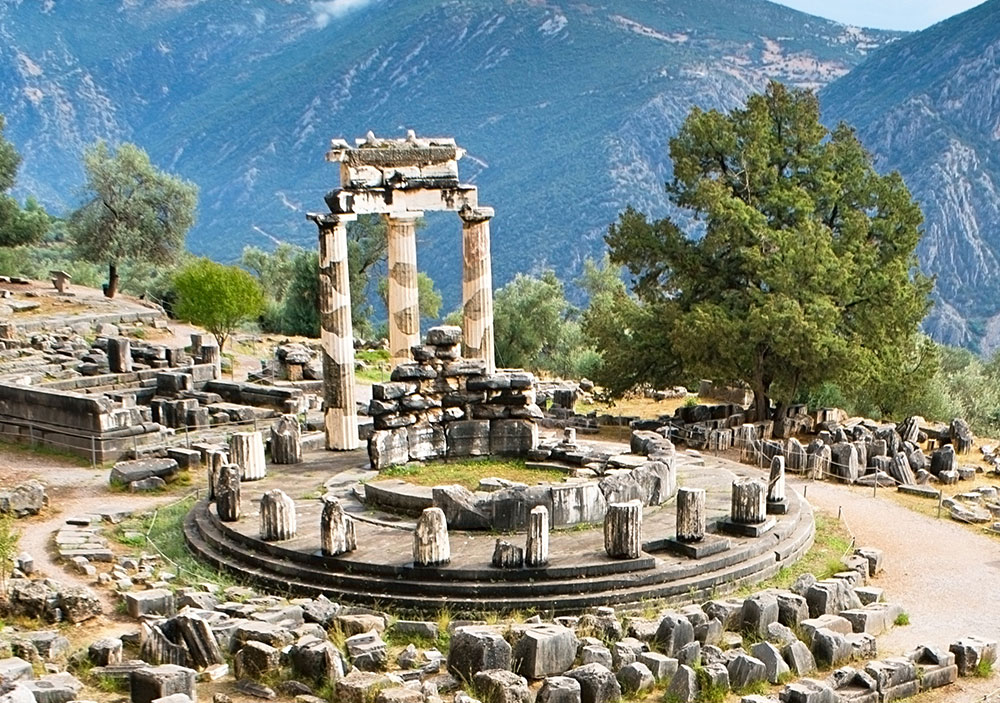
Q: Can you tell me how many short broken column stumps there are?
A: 13